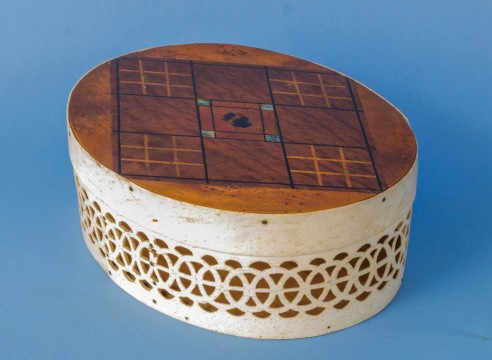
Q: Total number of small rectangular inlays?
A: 4